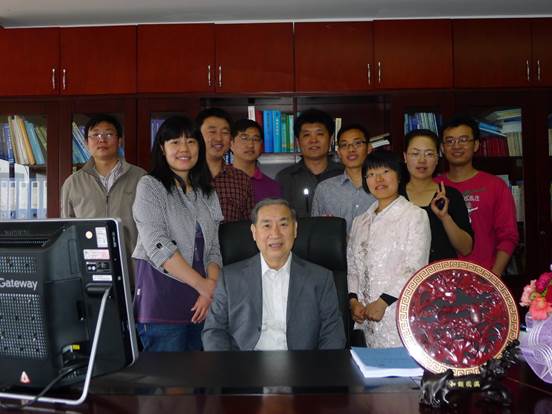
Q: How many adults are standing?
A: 9